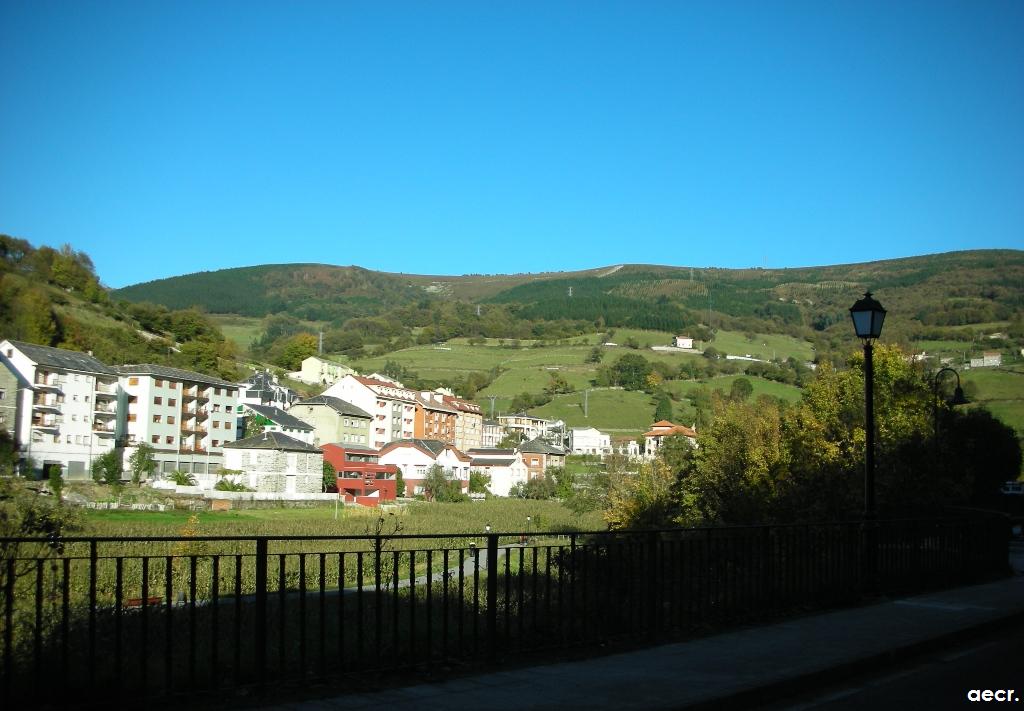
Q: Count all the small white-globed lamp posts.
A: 2